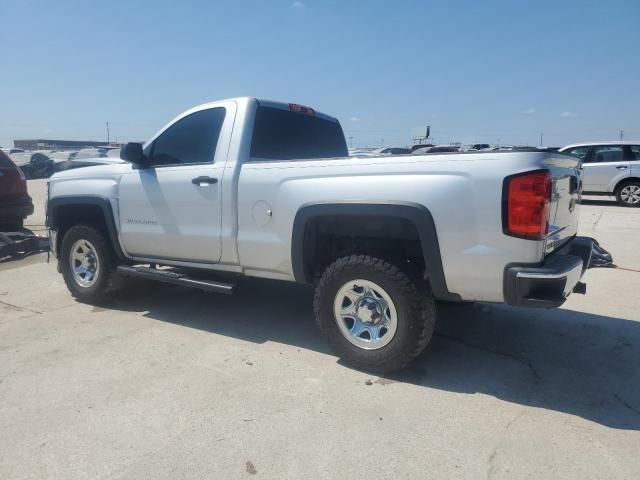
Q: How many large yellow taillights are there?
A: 0